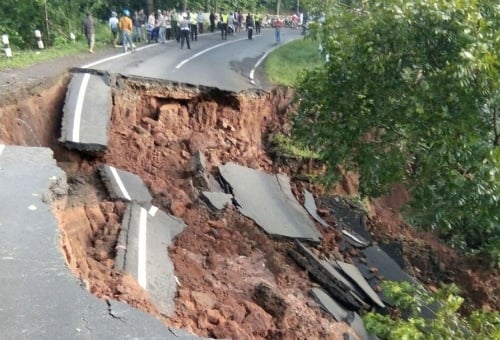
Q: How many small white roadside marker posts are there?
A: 3